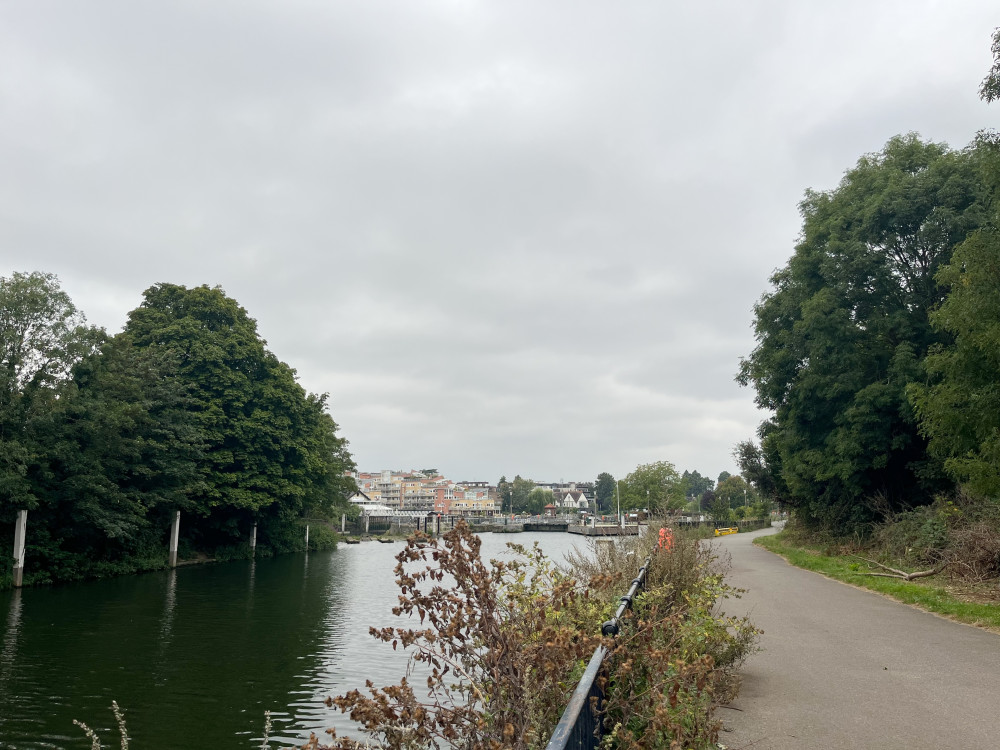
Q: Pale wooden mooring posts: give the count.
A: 4